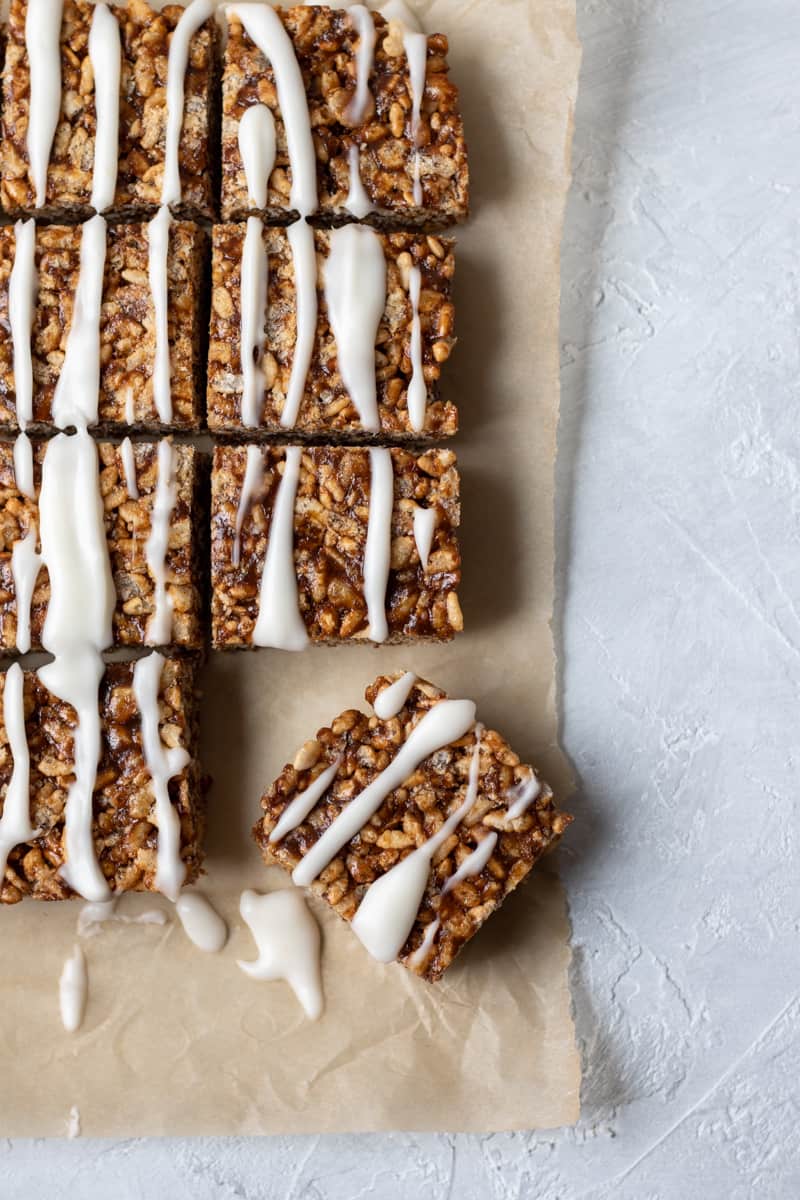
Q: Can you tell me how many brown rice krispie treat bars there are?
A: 8